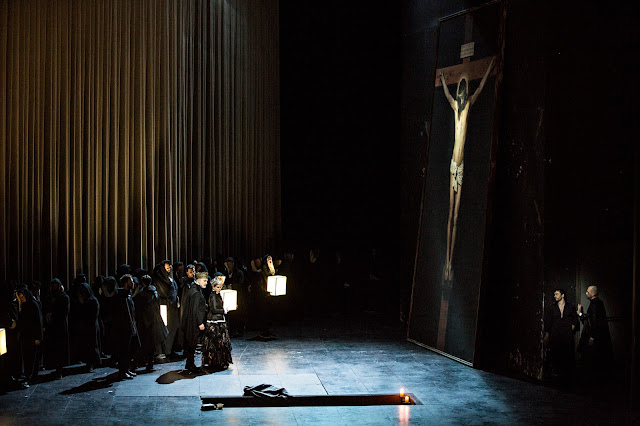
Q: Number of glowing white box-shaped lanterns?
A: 4